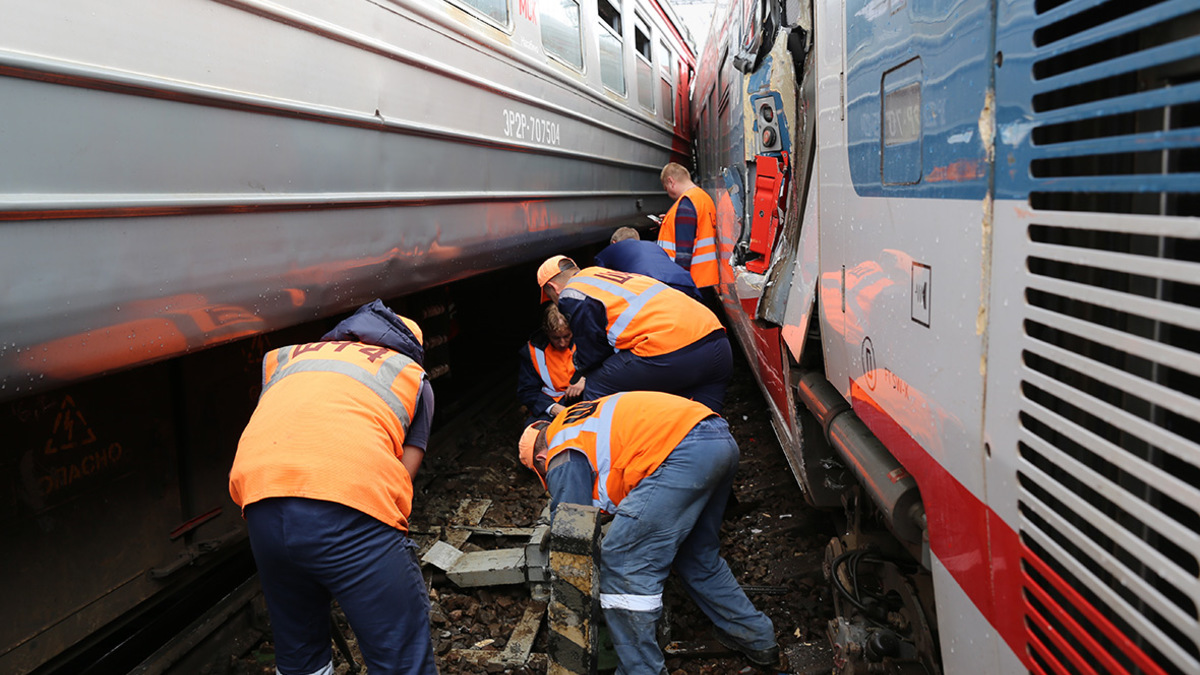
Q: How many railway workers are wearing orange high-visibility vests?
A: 5